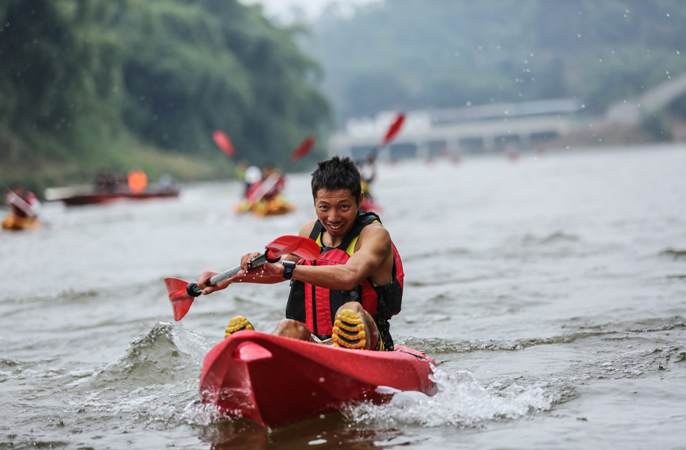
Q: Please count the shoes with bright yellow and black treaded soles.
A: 2